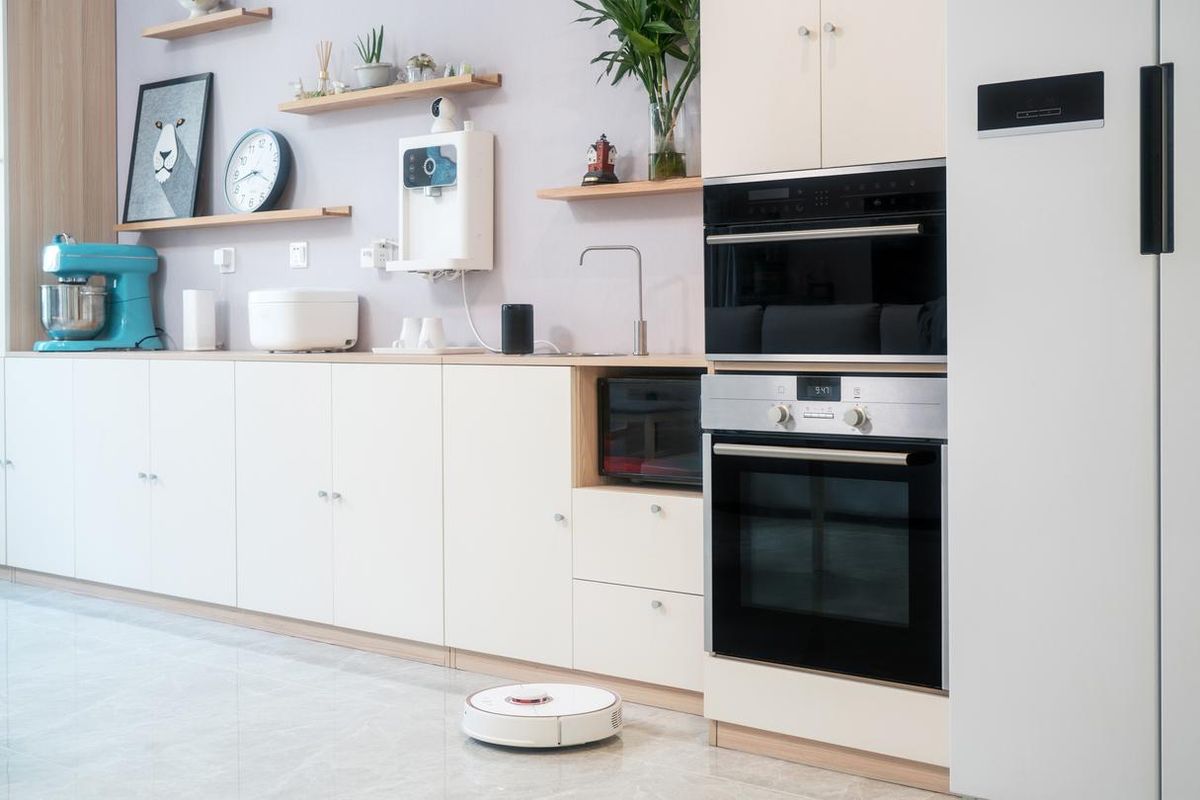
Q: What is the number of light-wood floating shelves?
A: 4